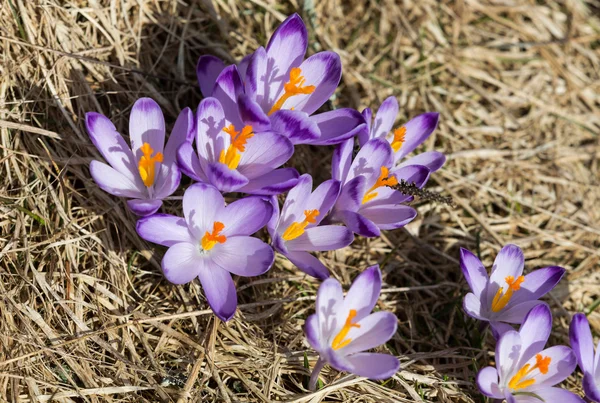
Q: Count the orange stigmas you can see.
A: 10